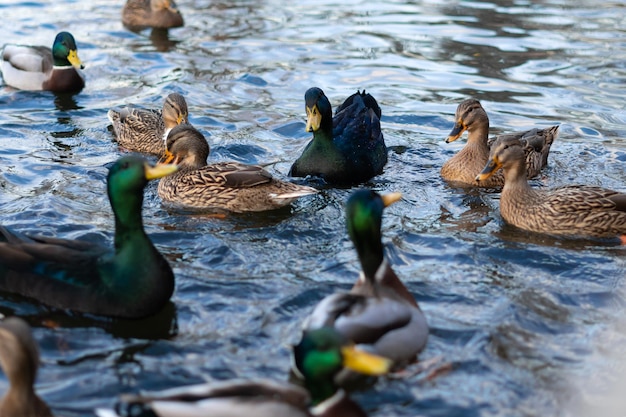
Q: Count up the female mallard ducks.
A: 6